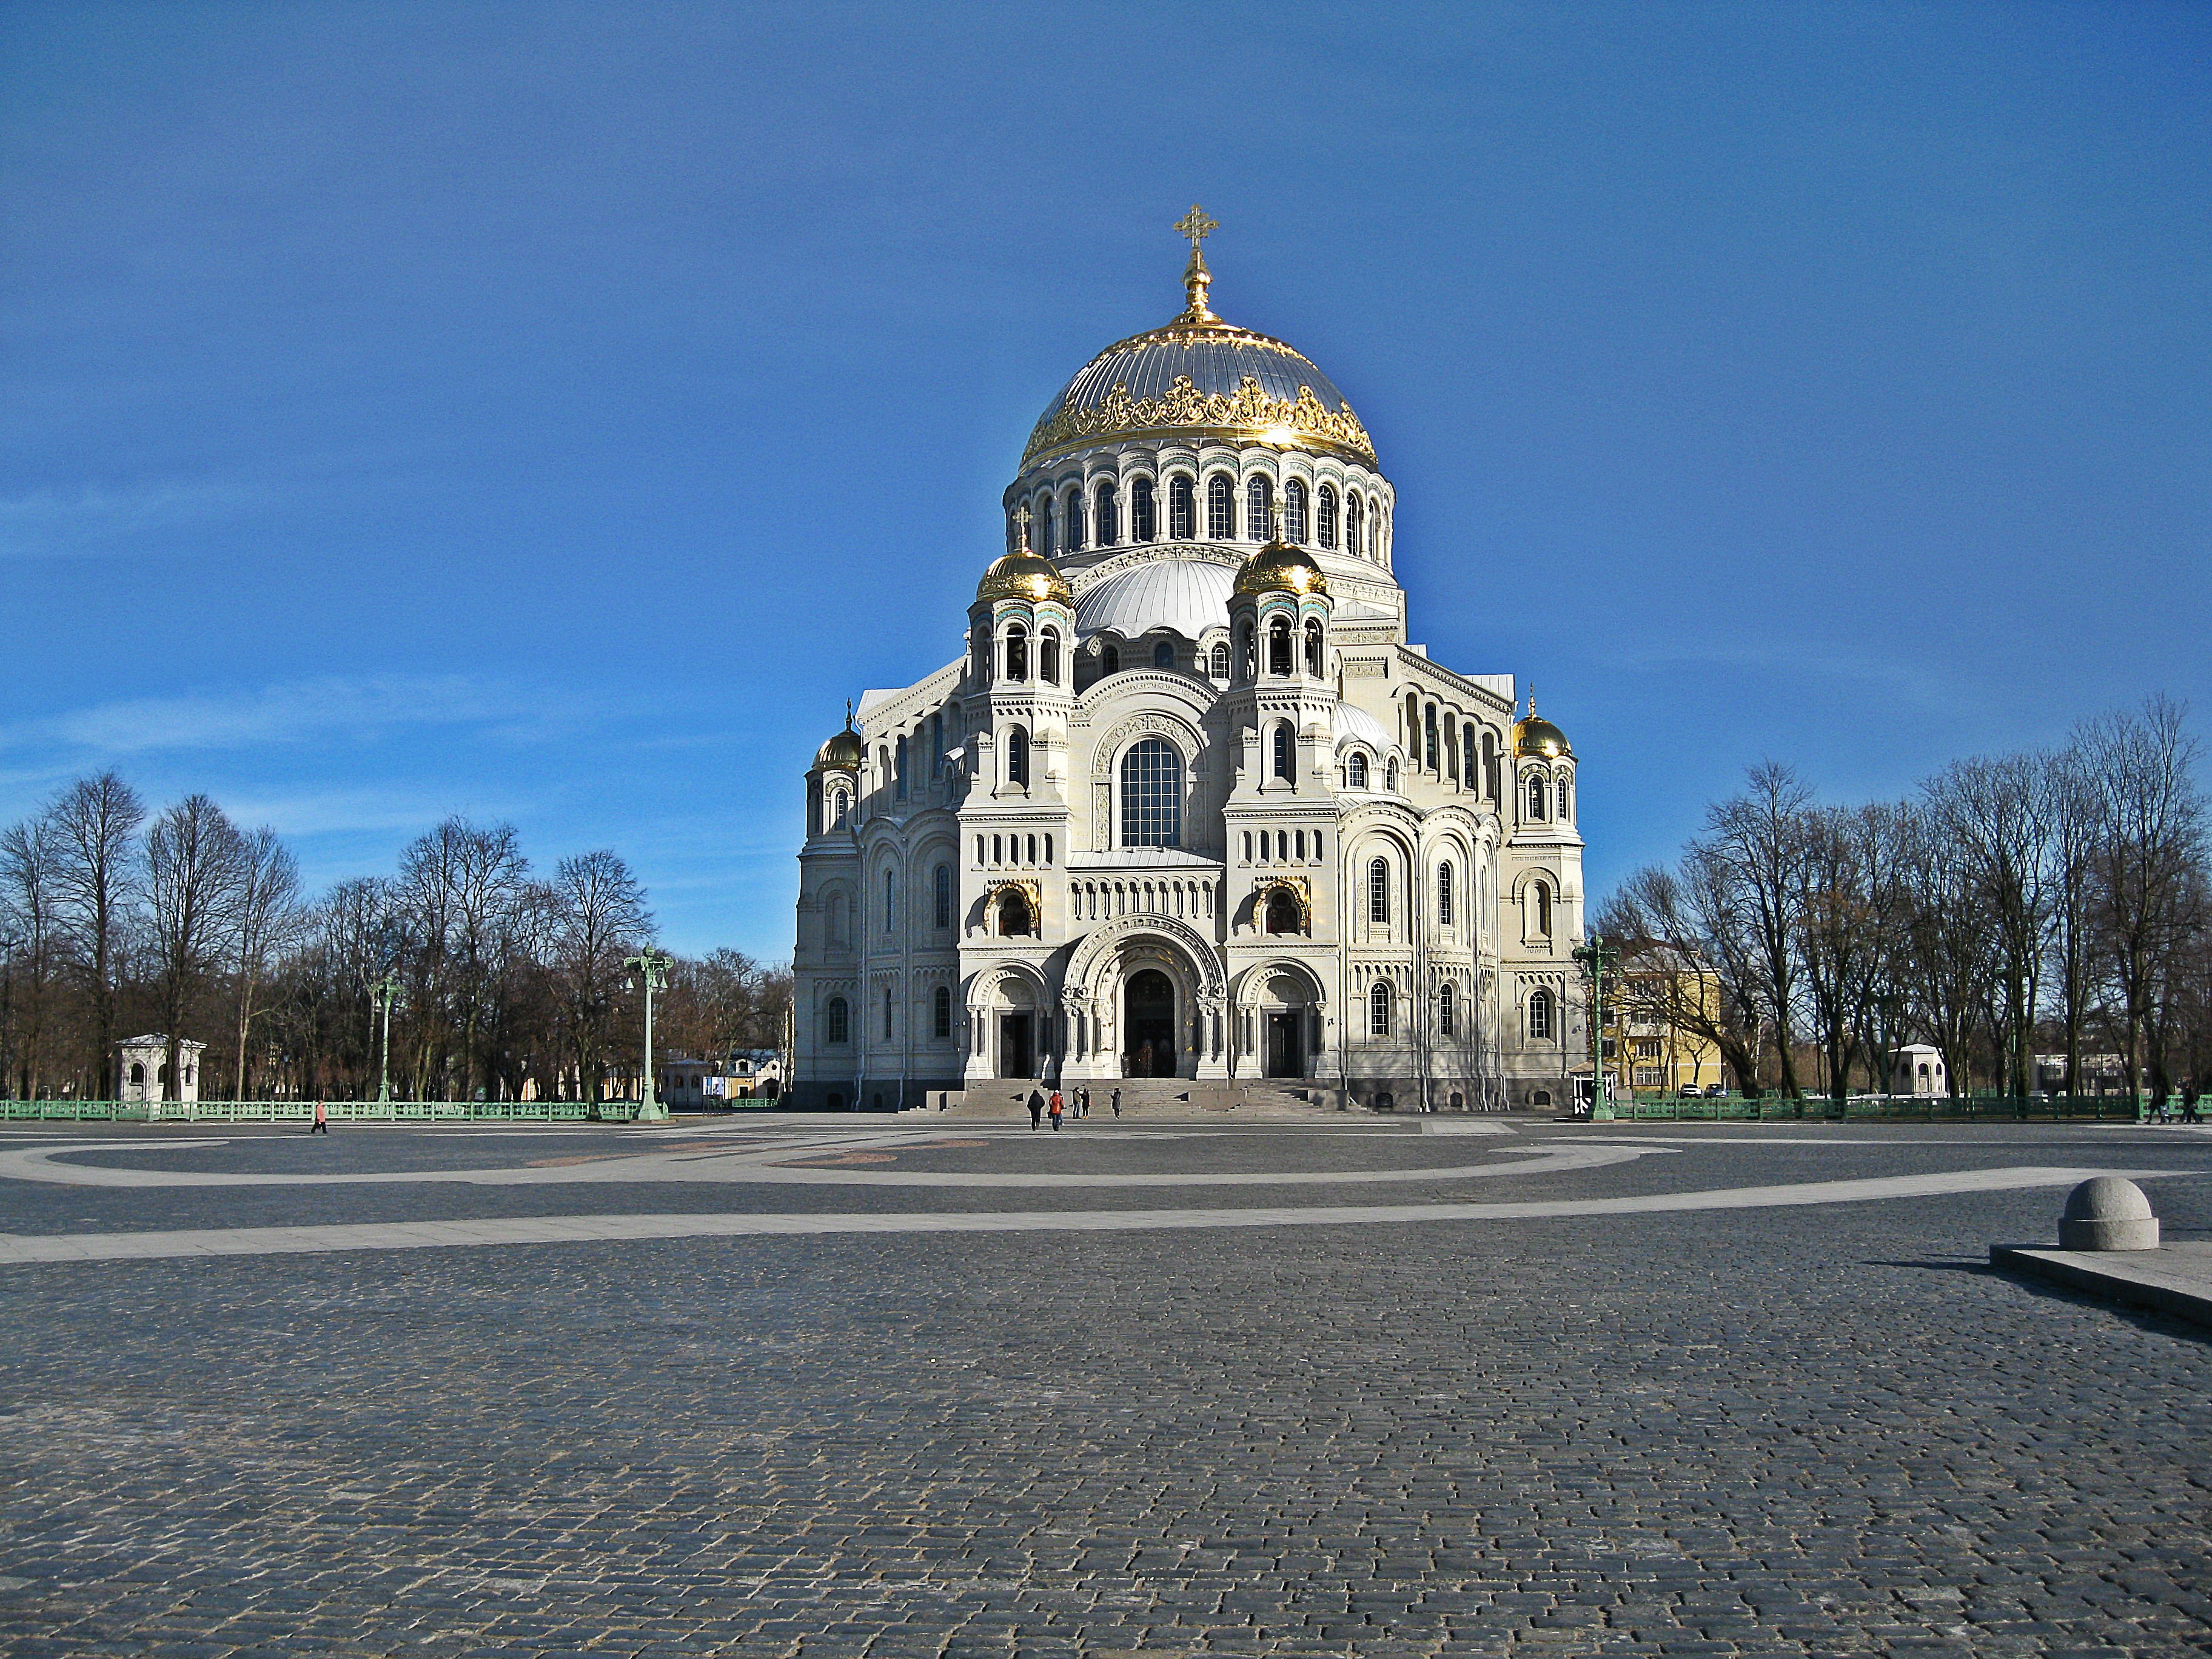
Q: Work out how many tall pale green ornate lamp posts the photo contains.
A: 3